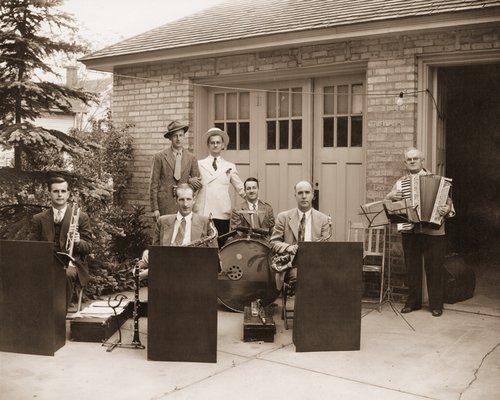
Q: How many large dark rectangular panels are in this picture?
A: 3